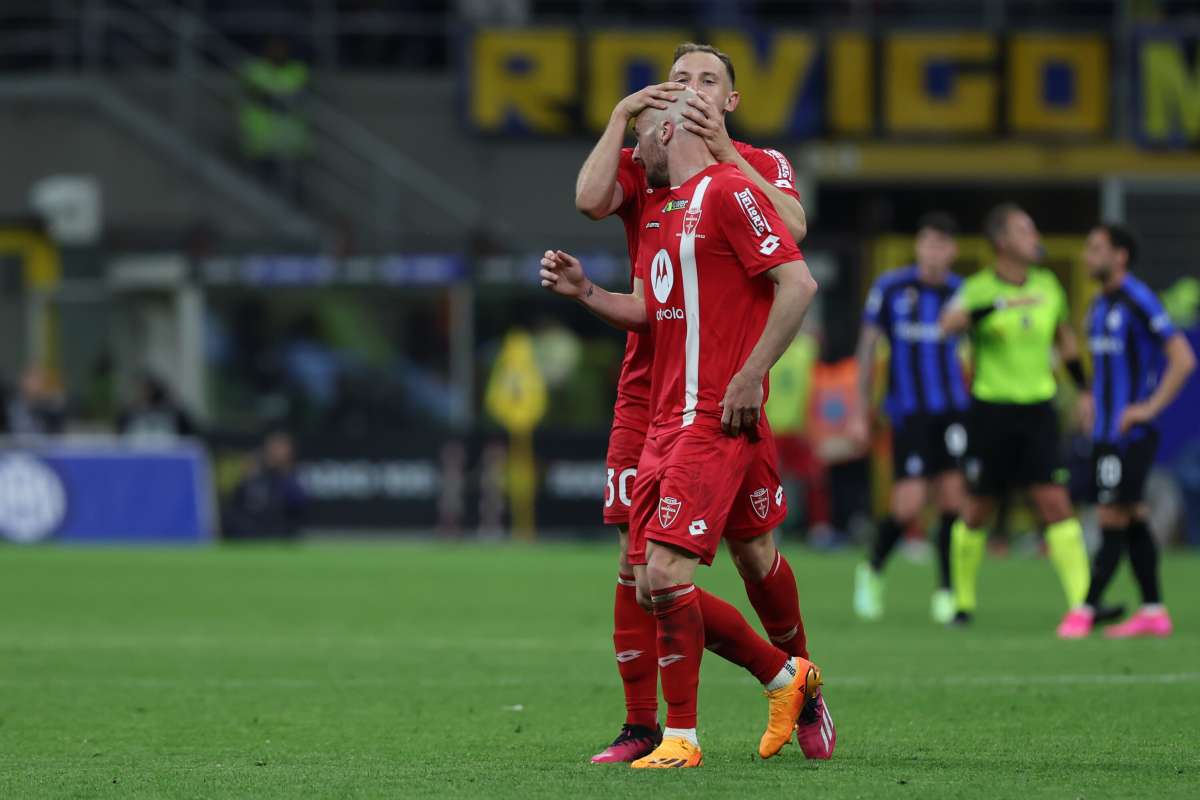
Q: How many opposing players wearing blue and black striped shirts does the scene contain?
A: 2